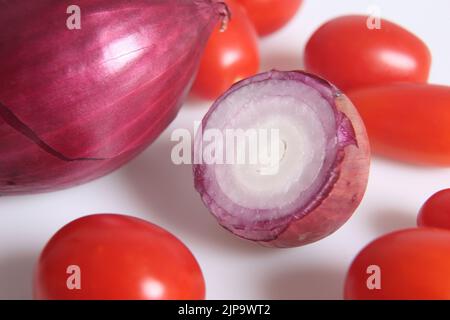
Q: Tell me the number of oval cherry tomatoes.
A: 7